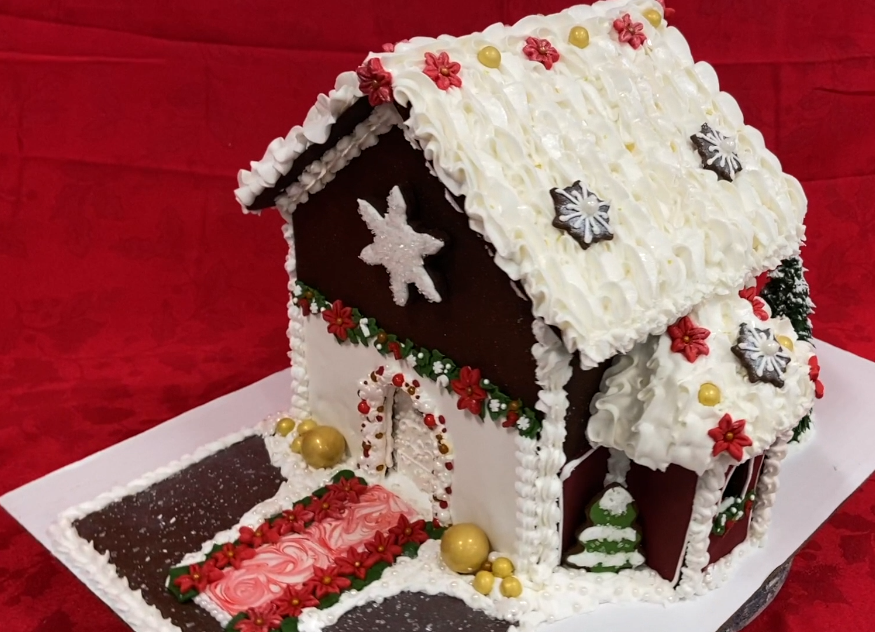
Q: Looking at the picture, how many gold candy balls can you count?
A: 13